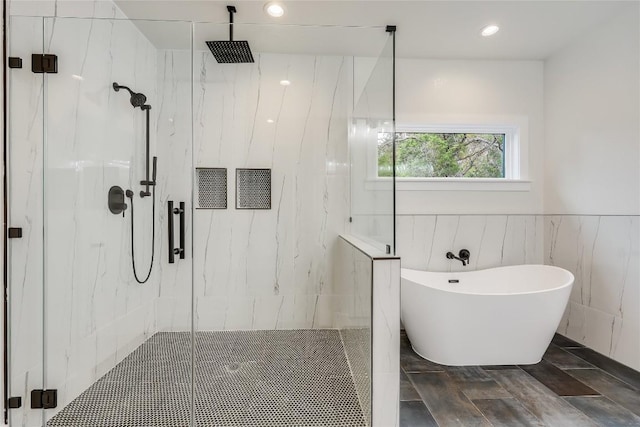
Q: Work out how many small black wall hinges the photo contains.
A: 3